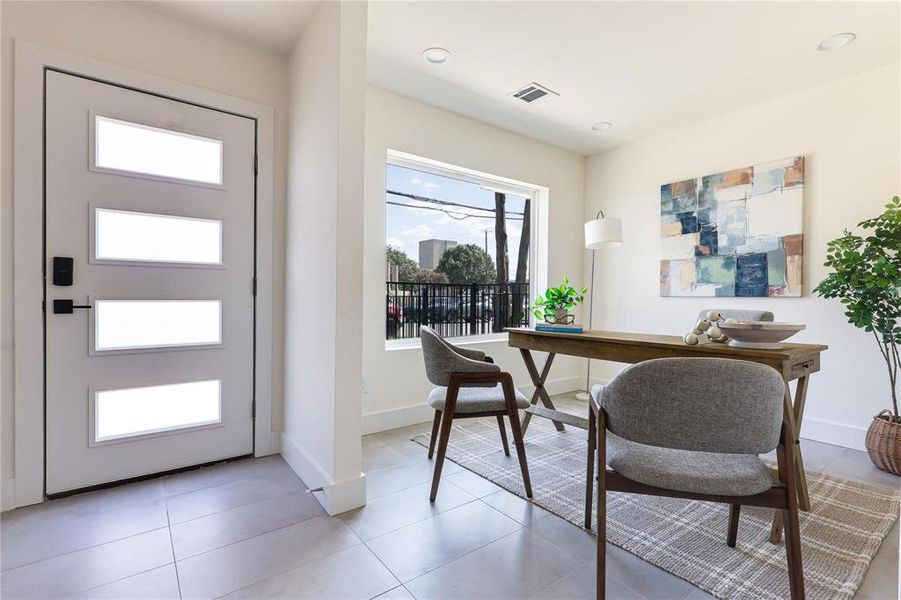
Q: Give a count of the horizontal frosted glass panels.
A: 4